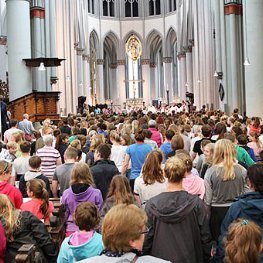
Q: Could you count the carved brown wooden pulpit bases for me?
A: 1